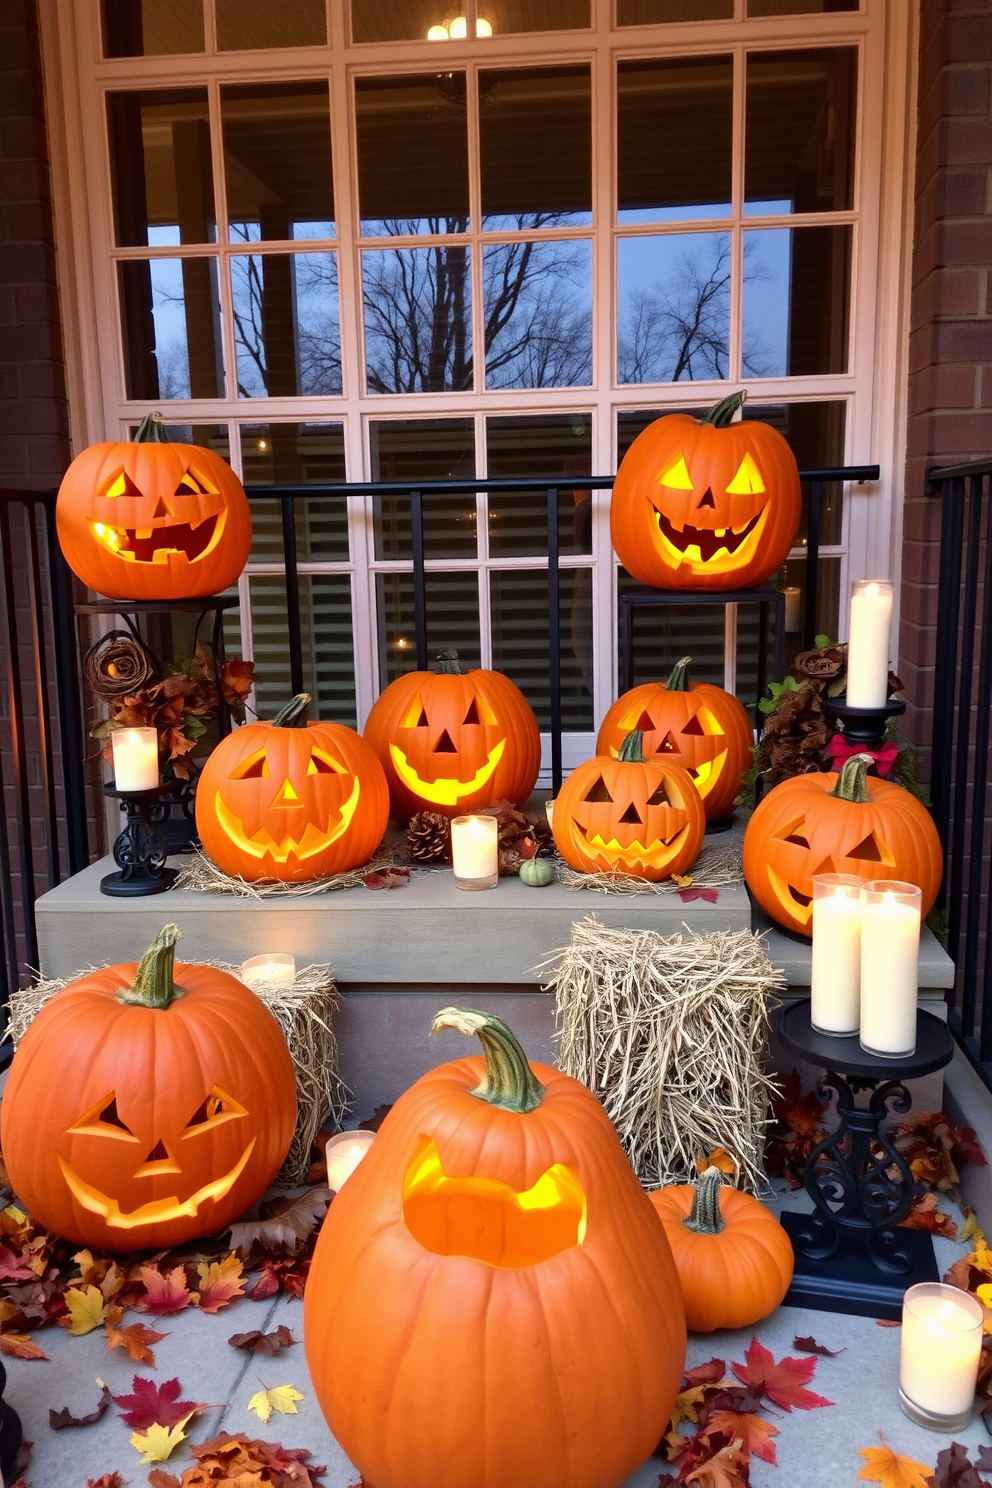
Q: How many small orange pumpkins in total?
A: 1